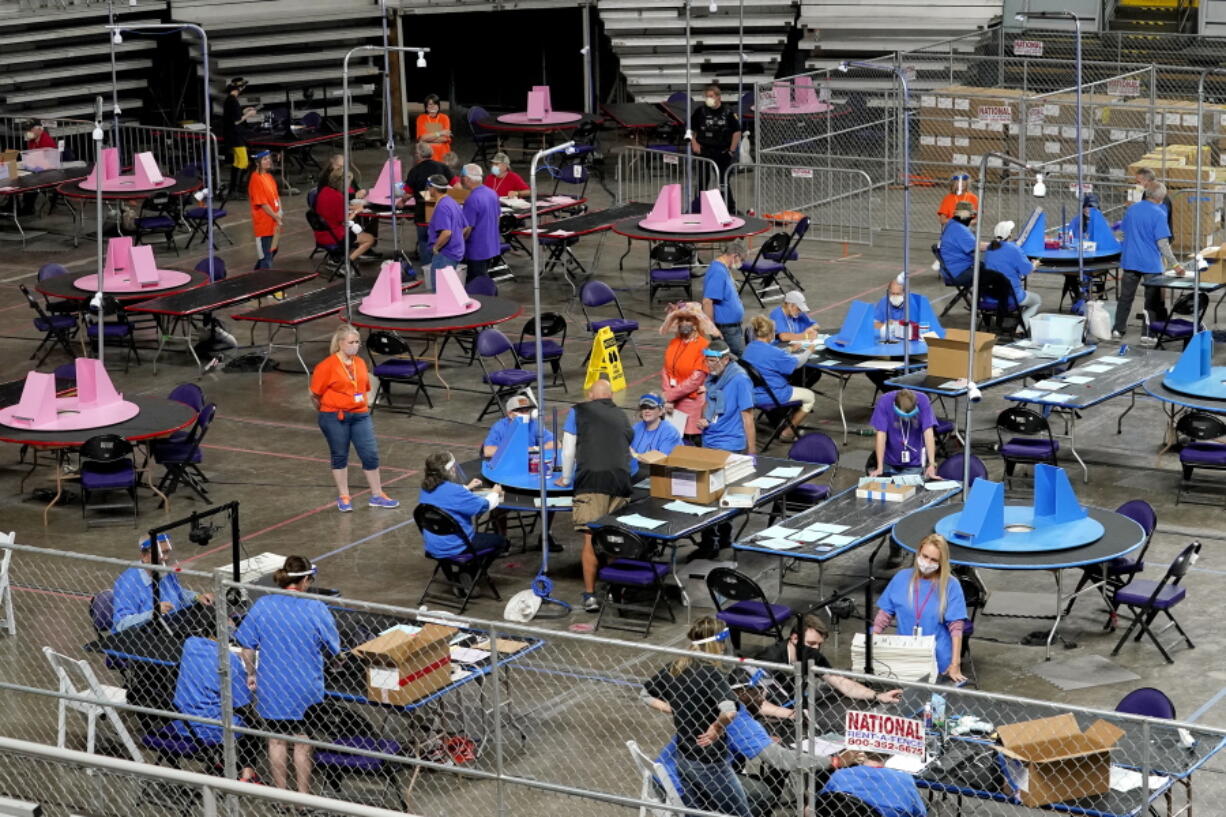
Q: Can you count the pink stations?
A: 8